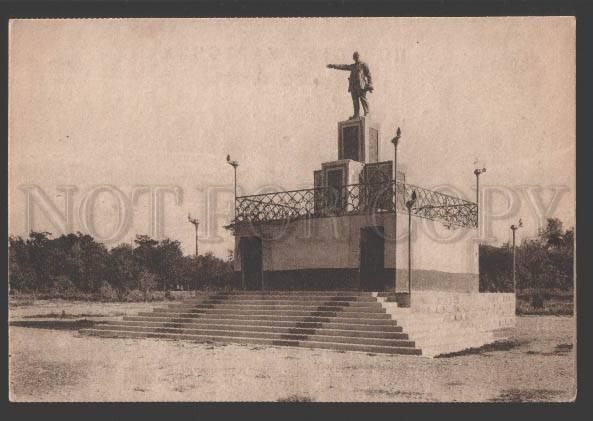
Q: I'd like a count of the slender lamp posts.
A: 6